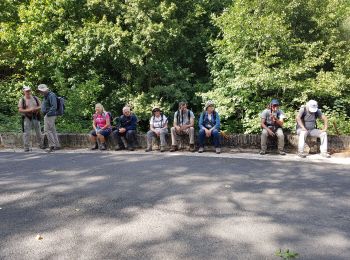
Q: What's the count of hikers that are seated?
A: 7